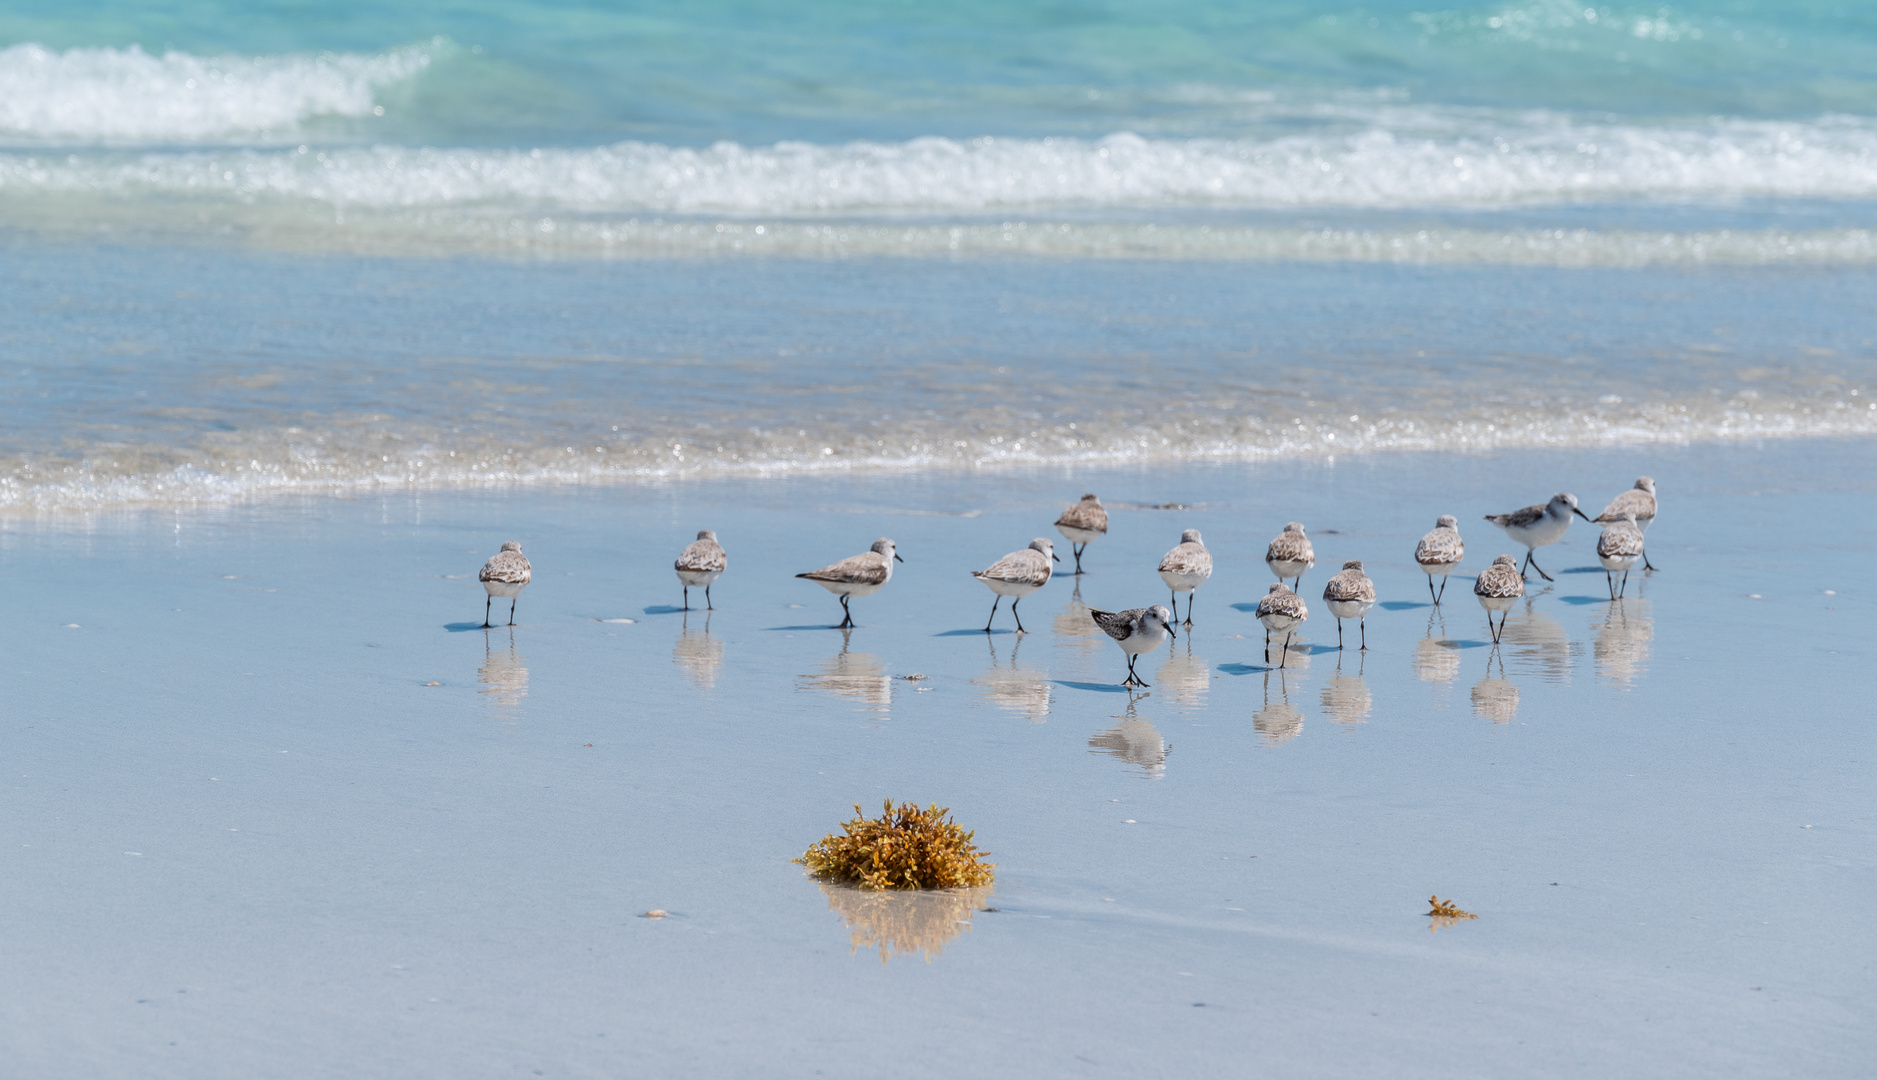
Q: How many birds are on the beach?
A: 15